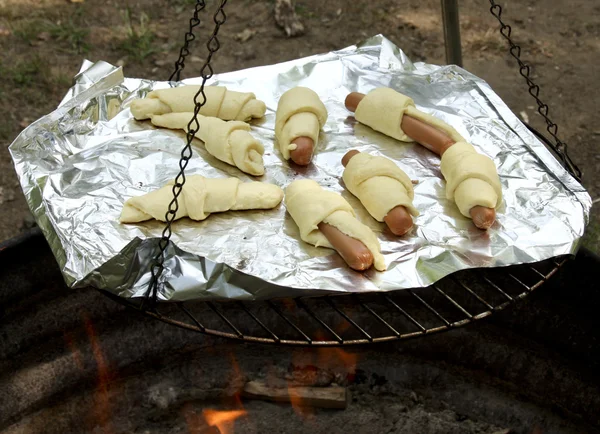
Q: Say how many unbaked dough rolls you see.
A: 8